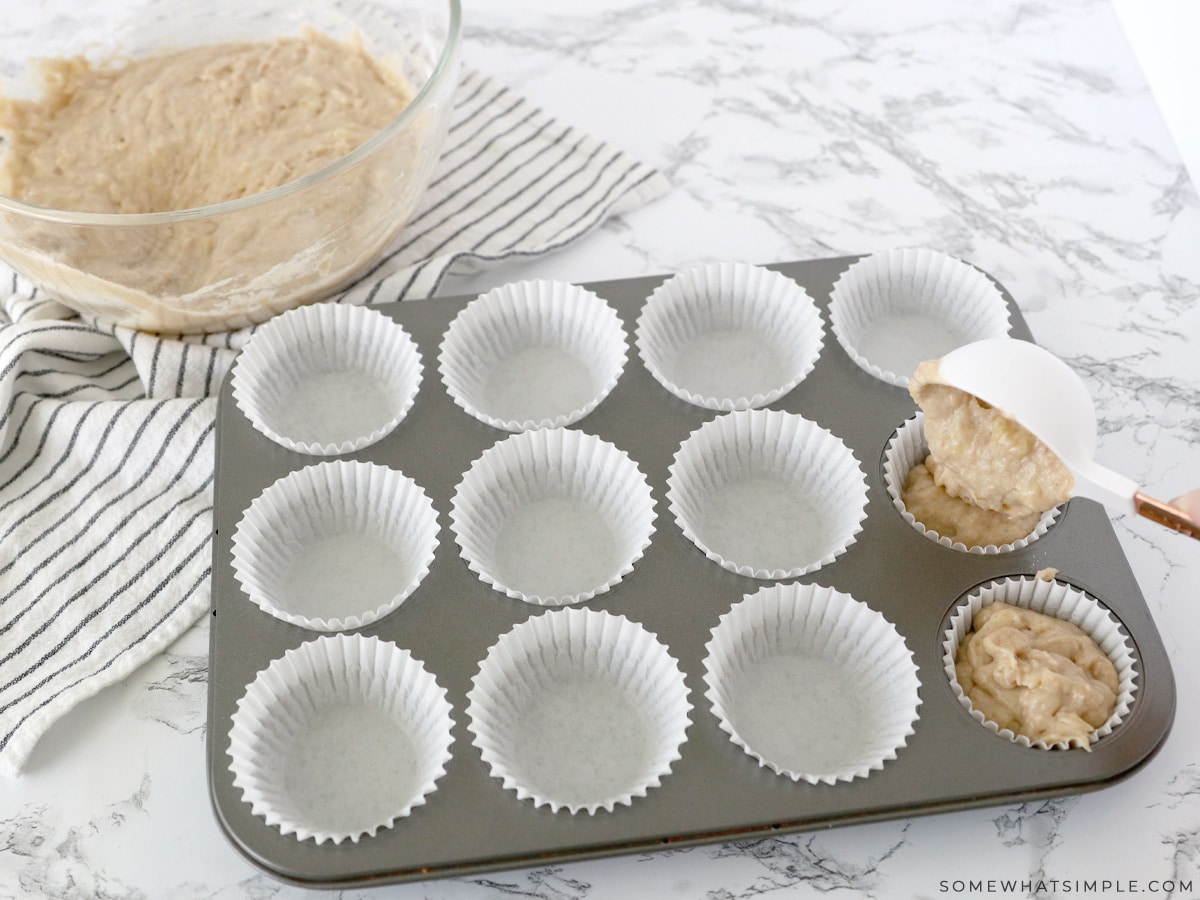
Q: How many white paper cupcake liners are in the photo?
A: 12